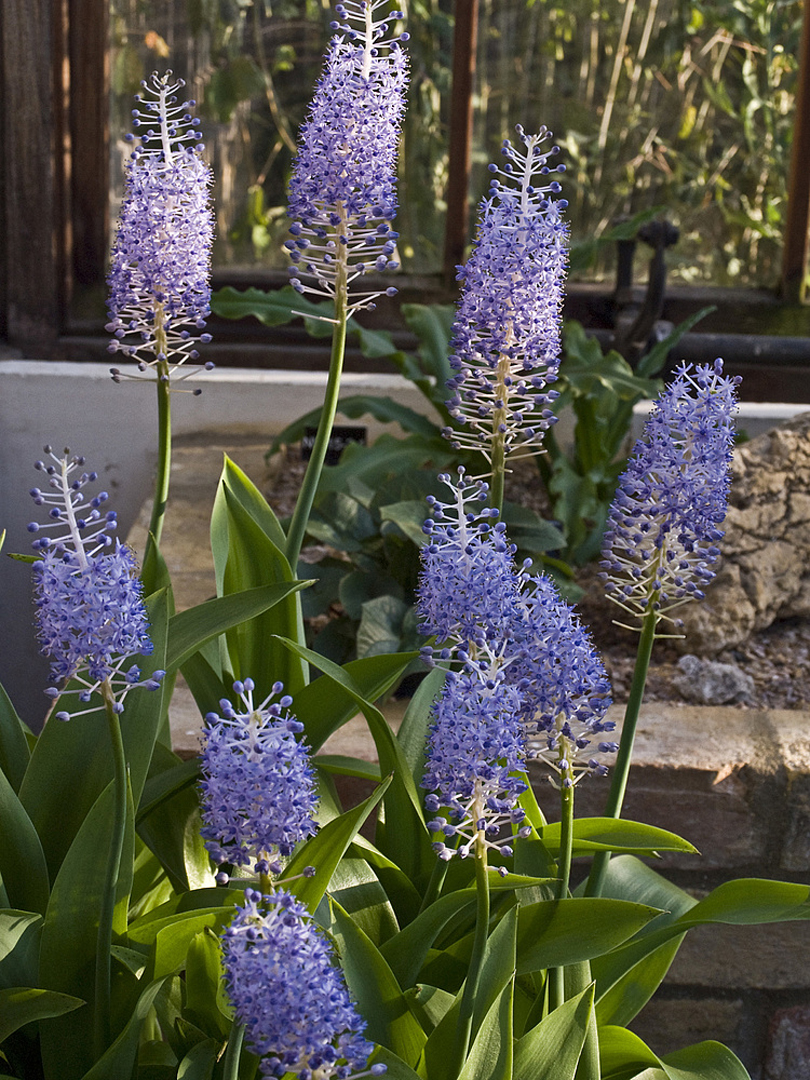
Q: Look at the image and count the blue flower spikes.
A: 10